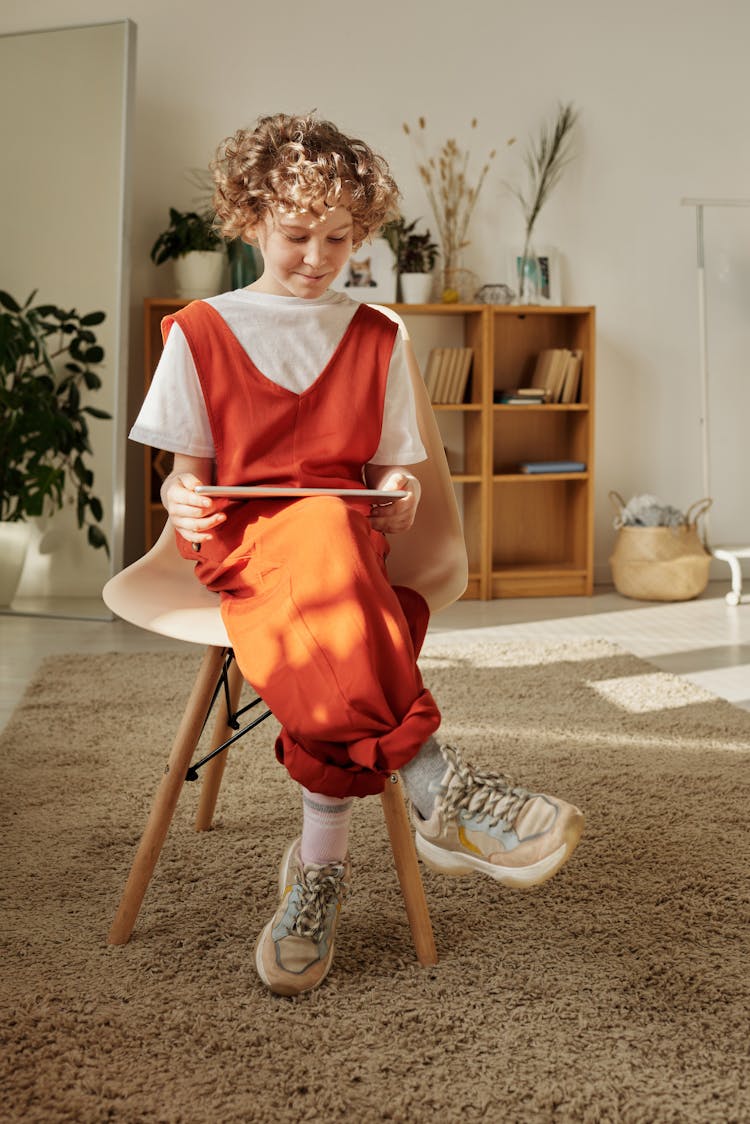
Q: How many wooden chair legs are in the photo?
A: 3